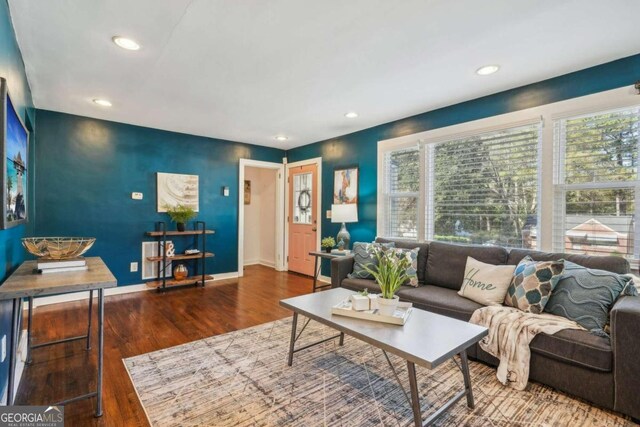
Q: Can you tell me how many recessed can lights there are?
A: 5